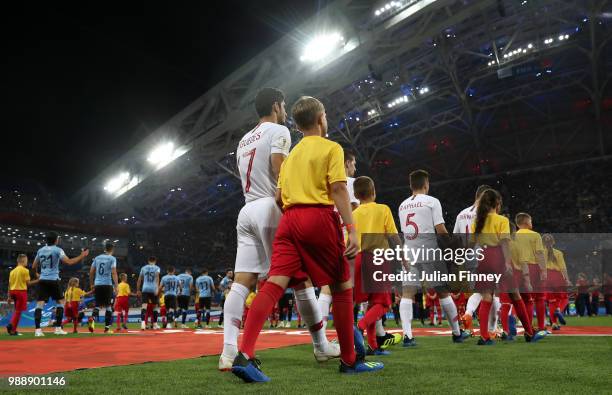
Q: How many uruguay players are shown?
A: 7